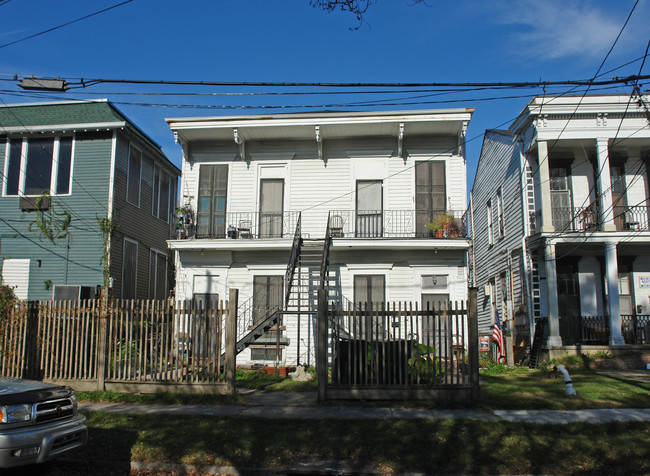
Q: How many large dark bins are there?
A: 2